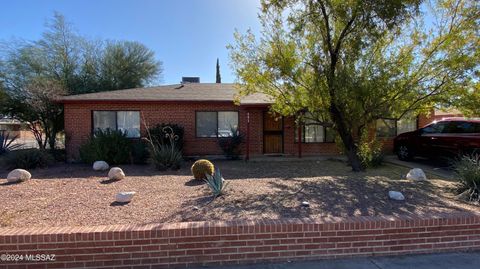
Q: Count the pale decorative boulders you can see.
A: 6